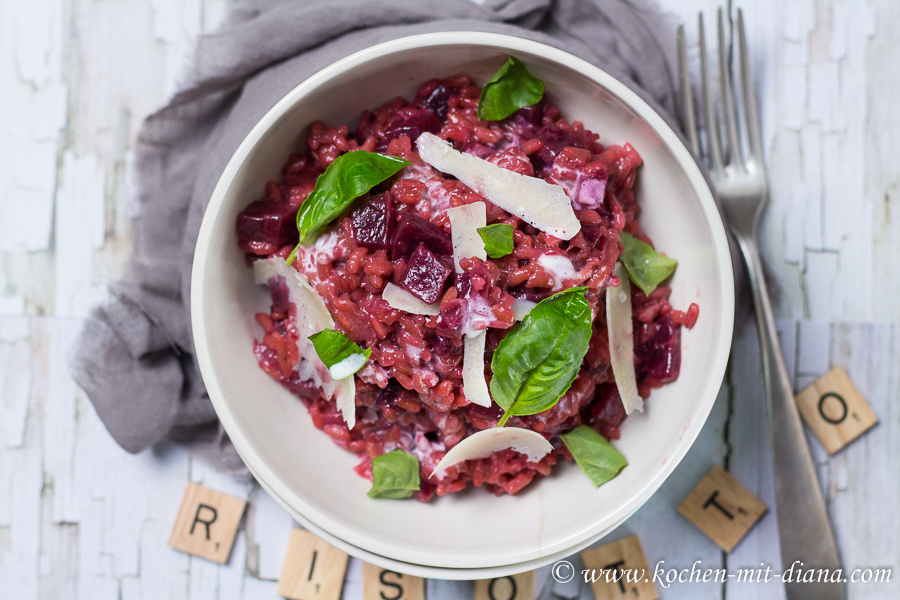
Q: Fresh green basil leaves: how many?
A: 8